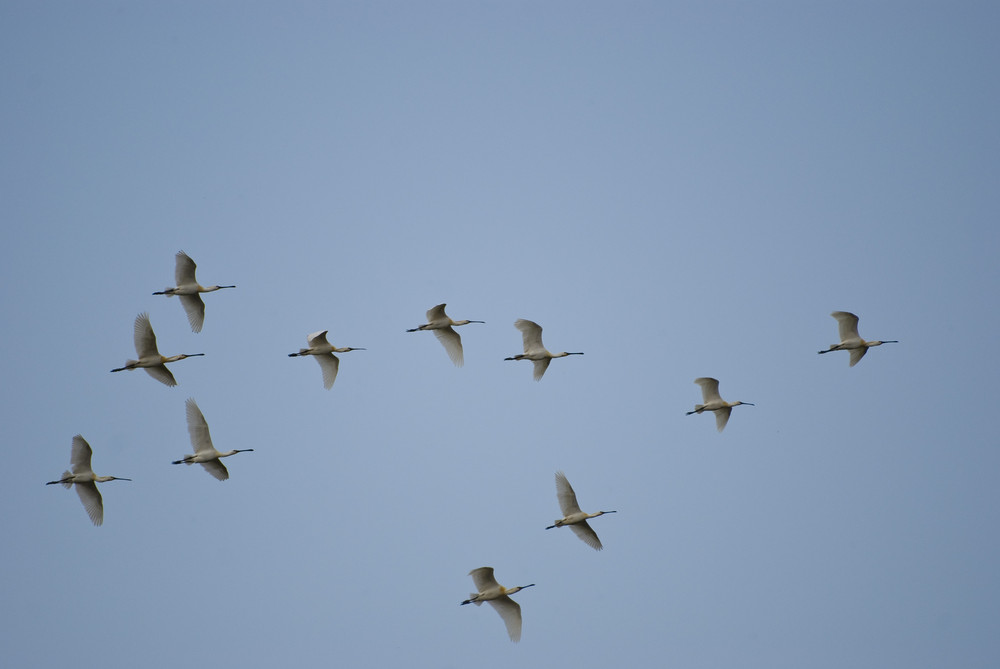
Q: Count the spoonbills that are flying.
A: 11